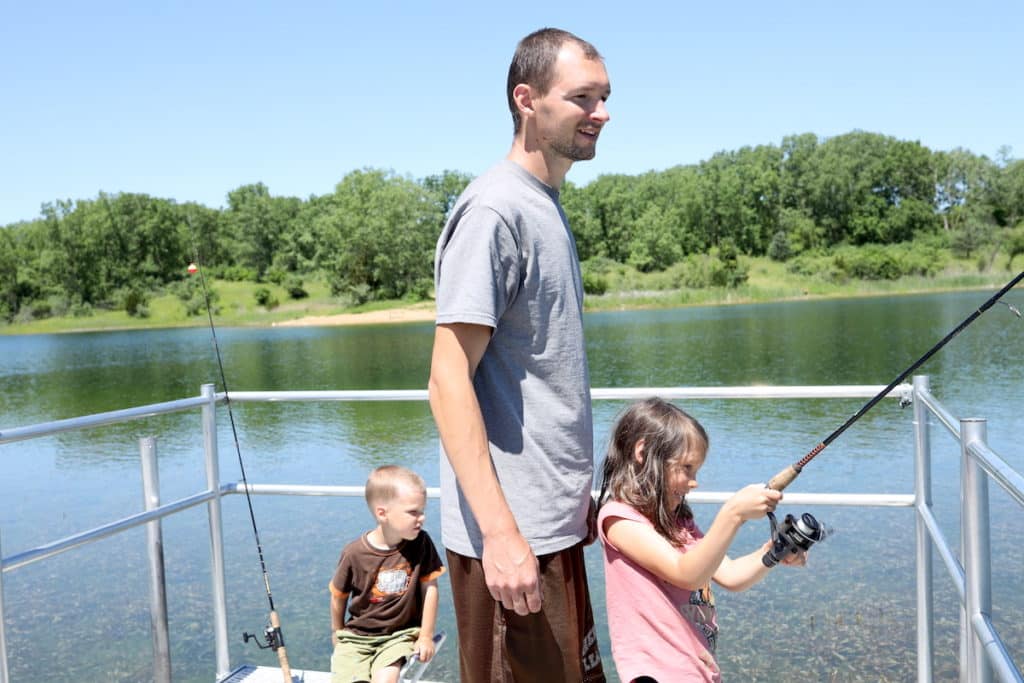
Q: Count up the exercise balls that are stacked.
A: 0